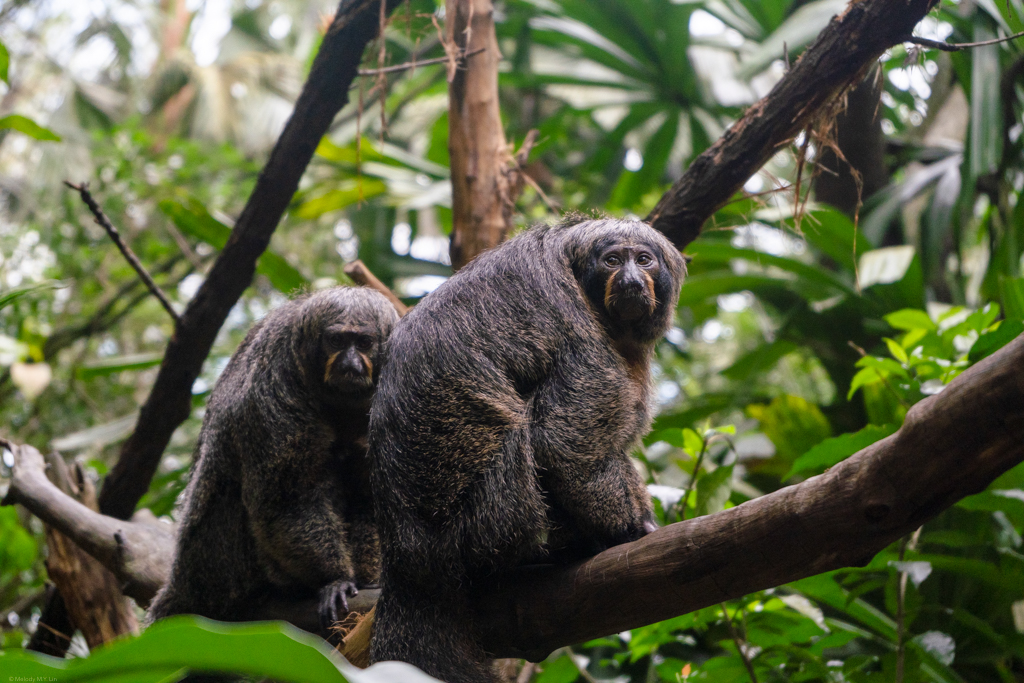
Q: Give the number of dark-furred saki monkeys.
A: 2